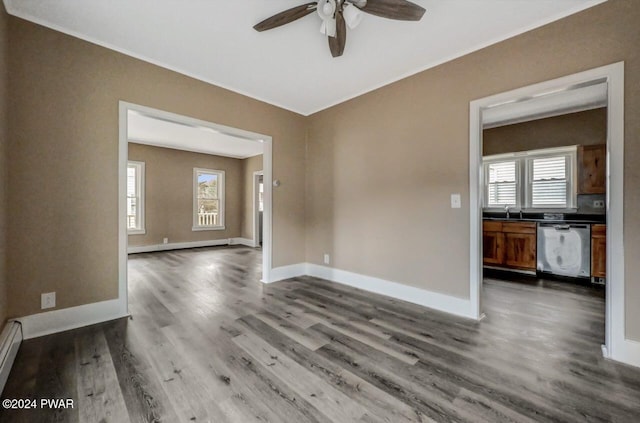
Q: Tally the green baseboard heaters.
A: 0